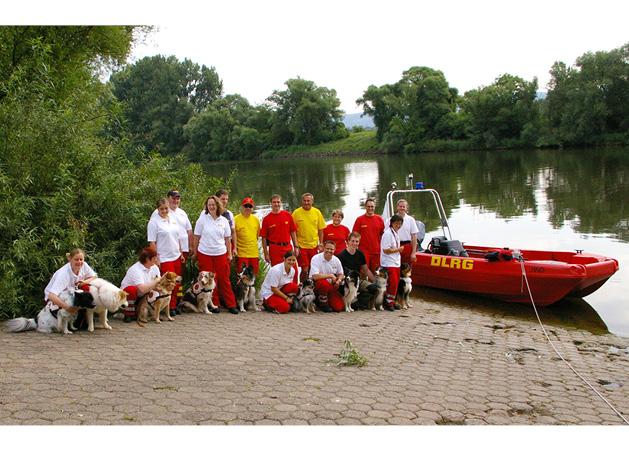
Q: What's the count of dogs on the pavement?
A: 9